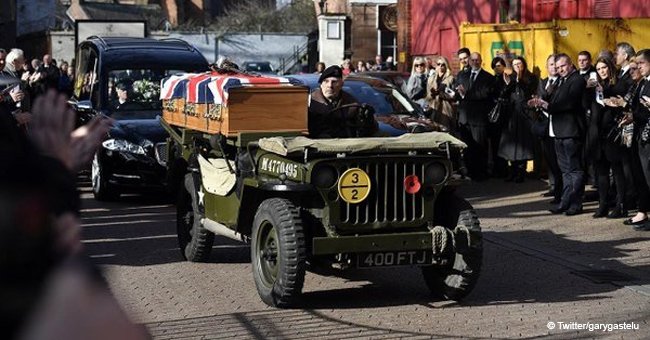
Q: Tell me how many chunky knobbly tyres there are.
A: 3